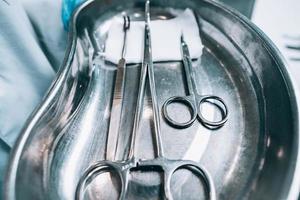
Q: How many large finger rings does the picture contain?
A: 2